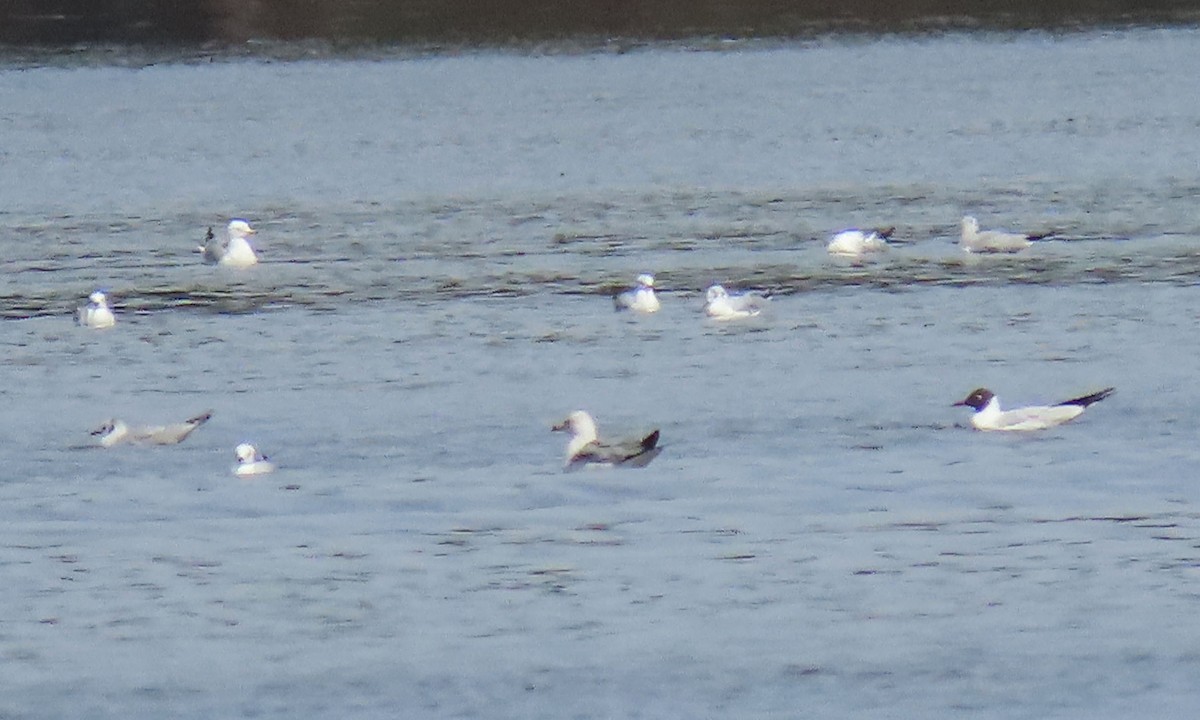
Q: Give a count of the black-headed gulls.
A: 1